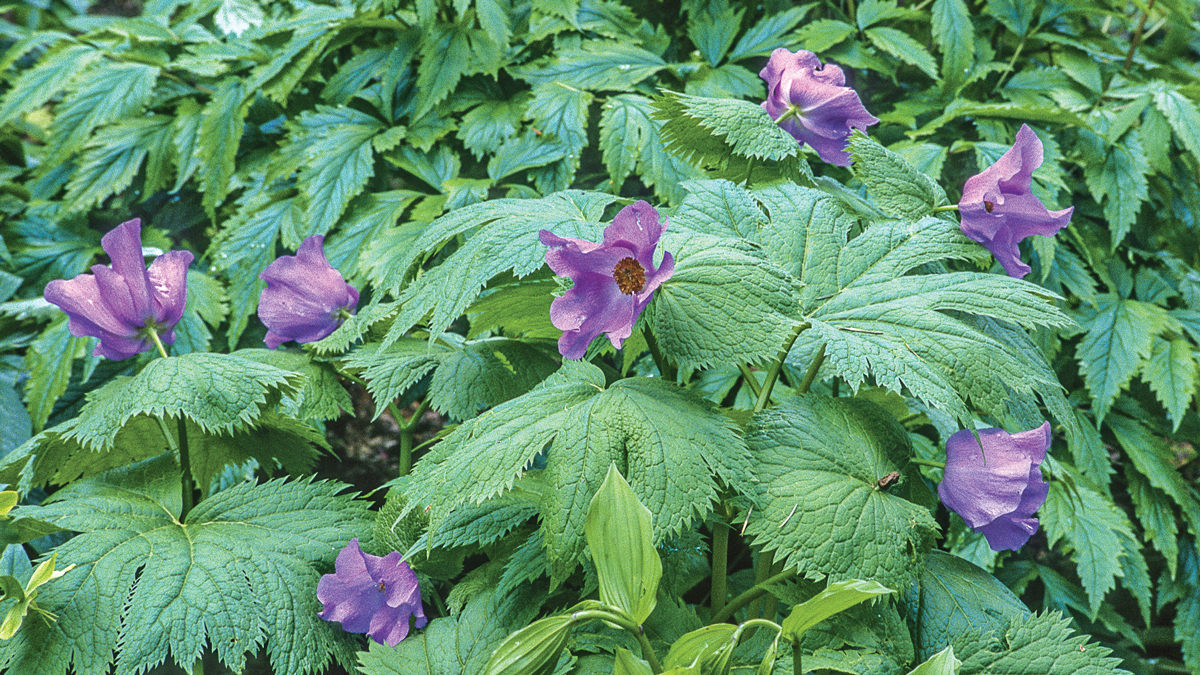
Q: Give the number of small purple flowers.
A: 7